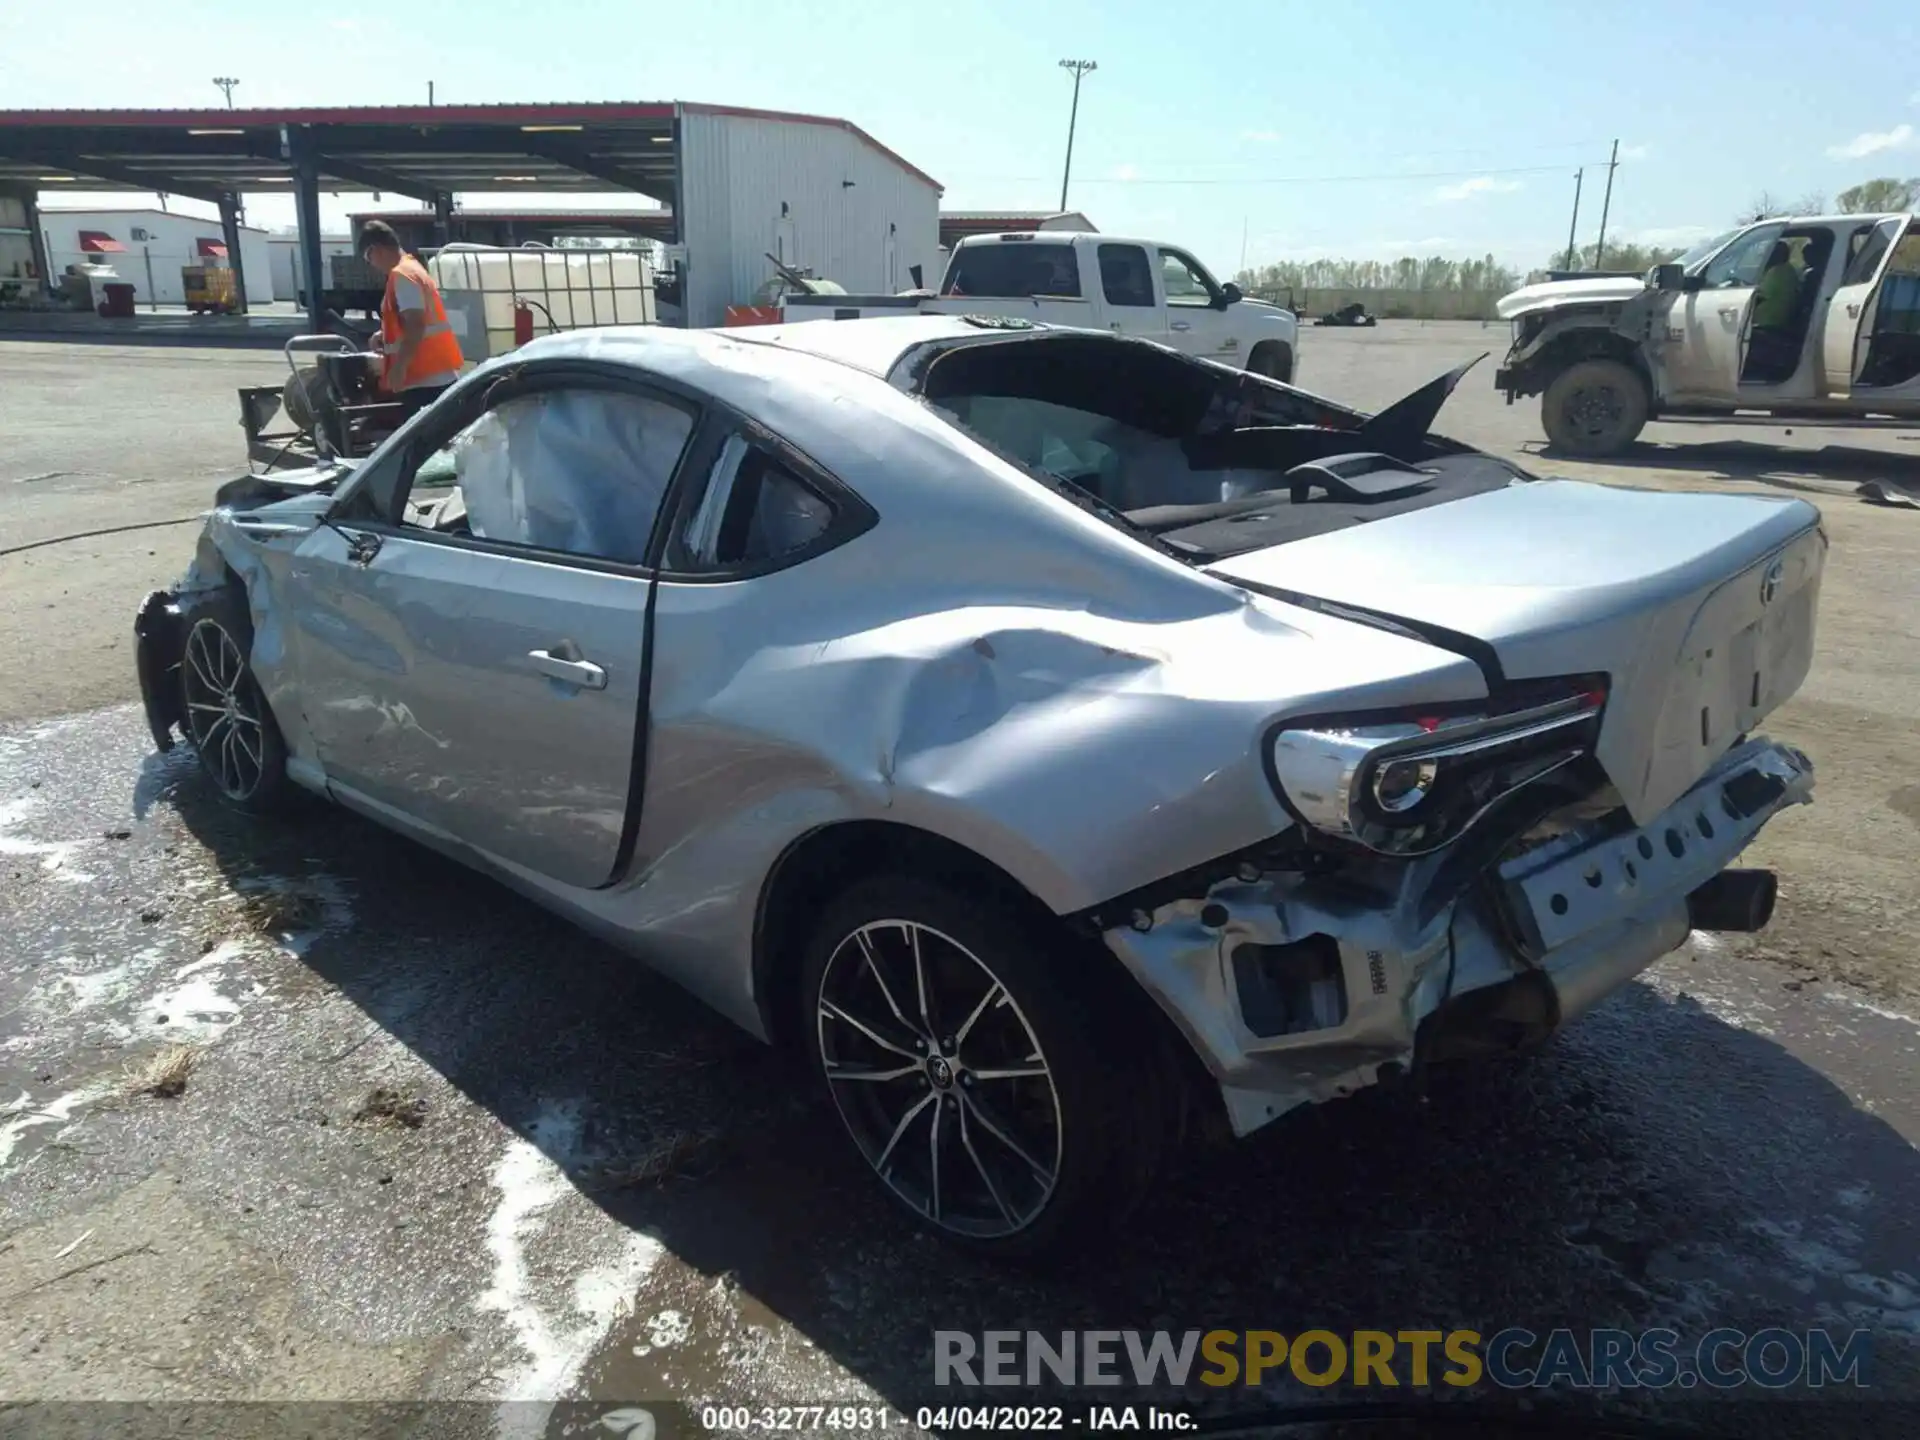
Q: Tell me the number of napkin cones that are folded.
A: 0